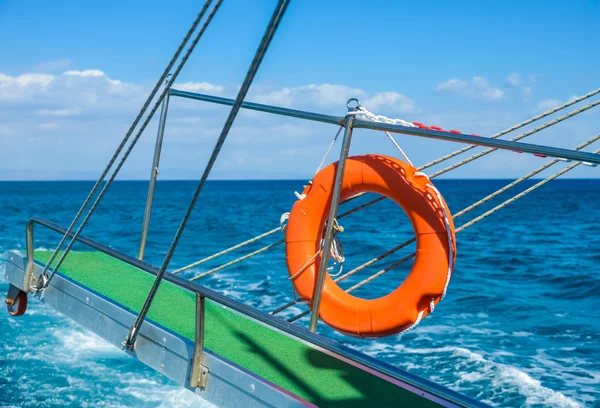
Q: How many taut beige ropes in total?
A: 4